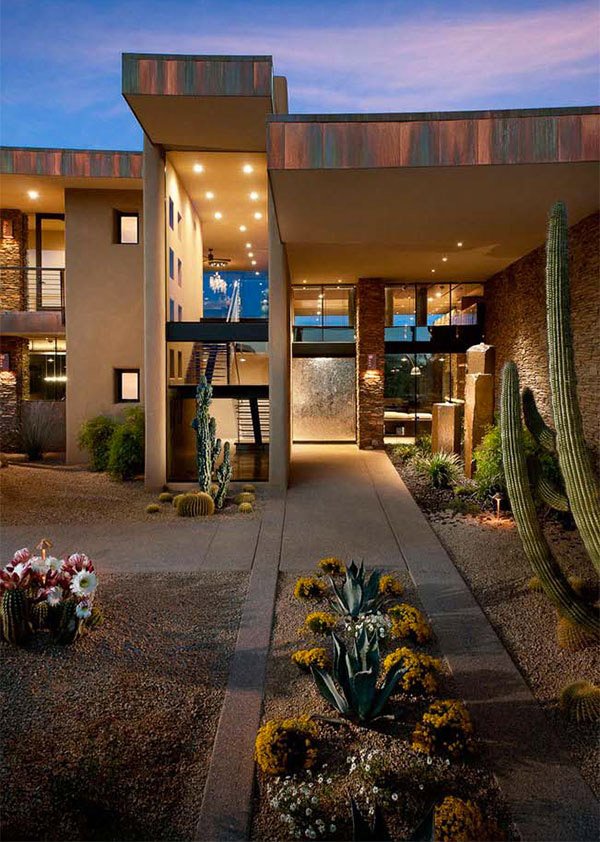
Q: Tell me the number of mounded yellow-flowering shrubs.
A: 10